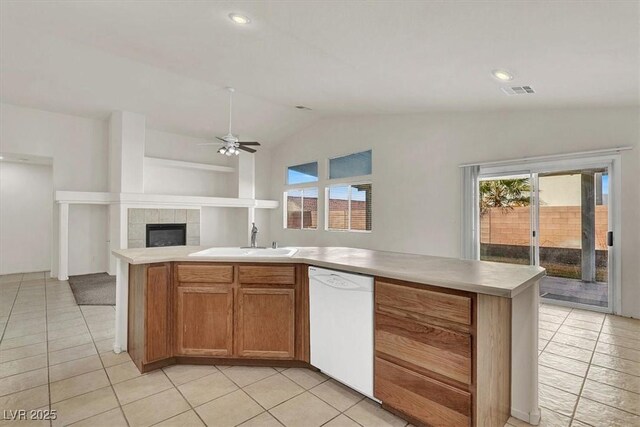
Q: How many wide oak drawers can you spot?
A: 3